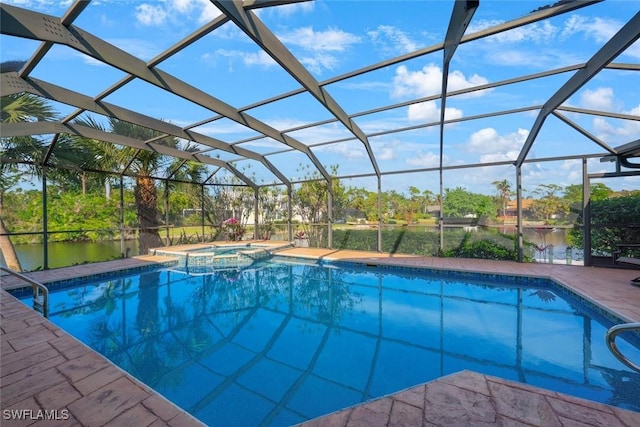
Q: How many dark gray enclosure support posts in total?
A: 11